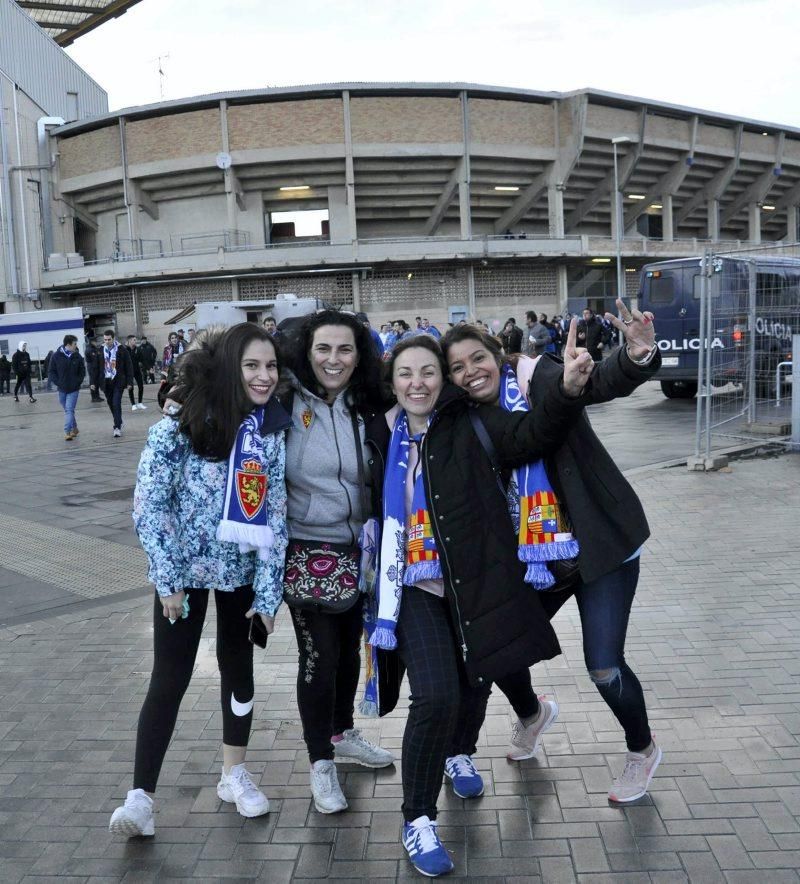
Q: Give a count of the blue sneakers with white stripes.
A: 2